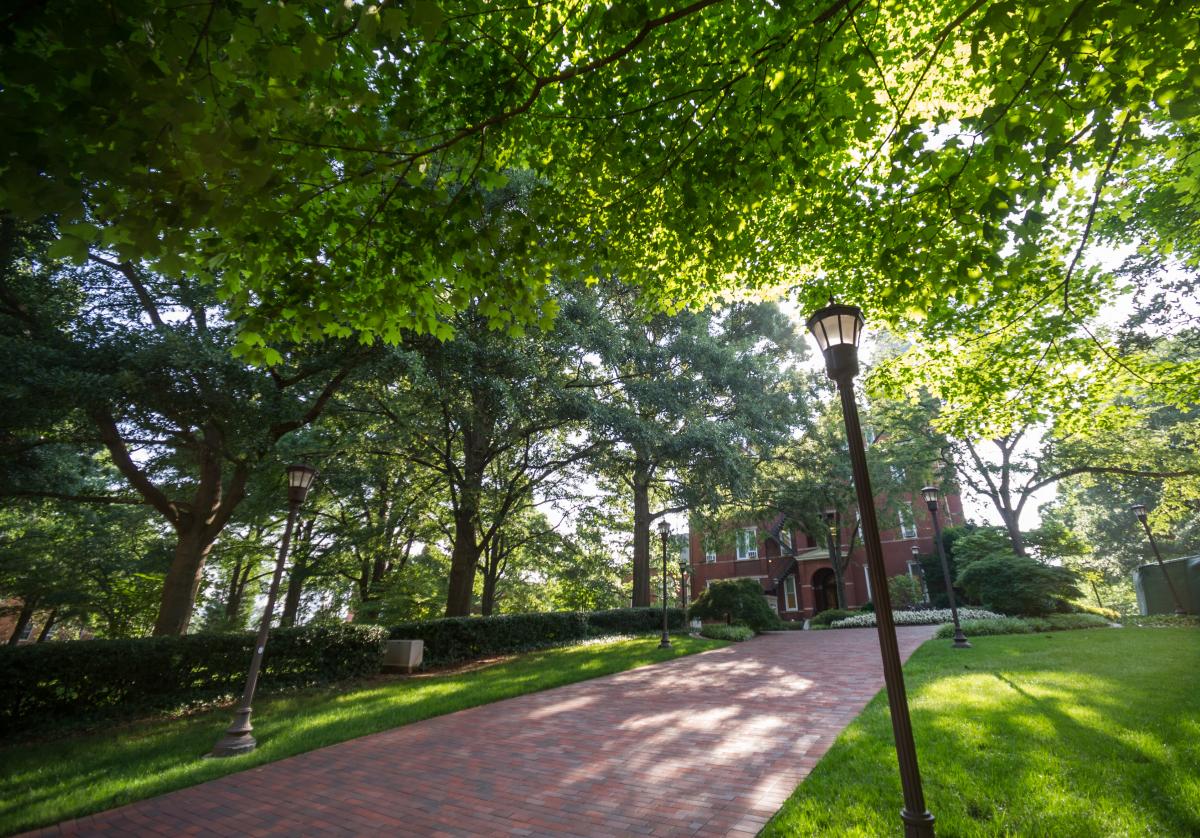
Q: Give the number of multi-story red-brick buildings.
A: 1